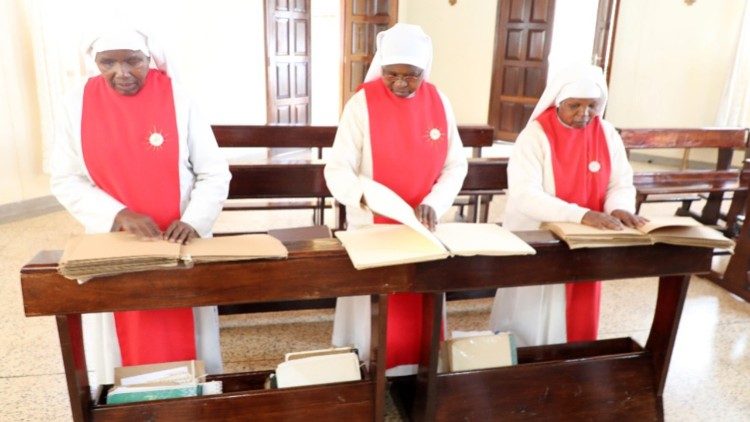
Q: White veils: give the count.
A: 3